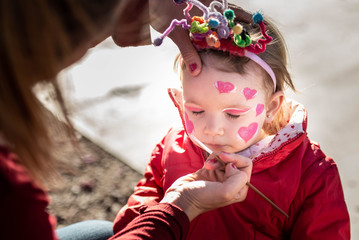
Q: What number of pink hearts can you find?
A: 5